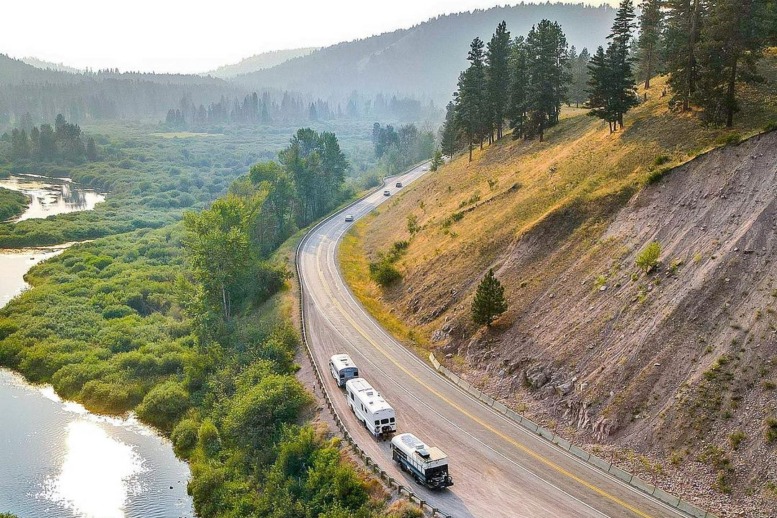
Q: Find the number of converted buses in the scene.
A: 3